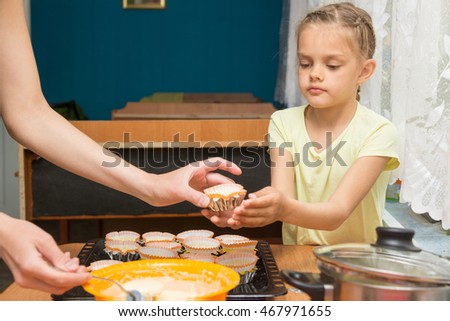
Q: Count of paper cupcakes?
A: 13